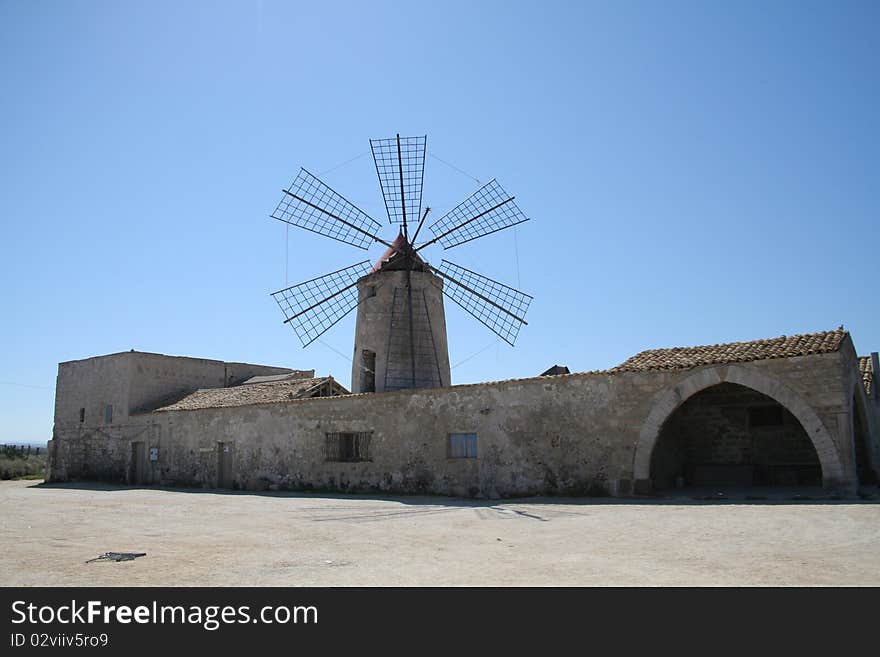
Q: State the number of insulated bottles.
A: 0